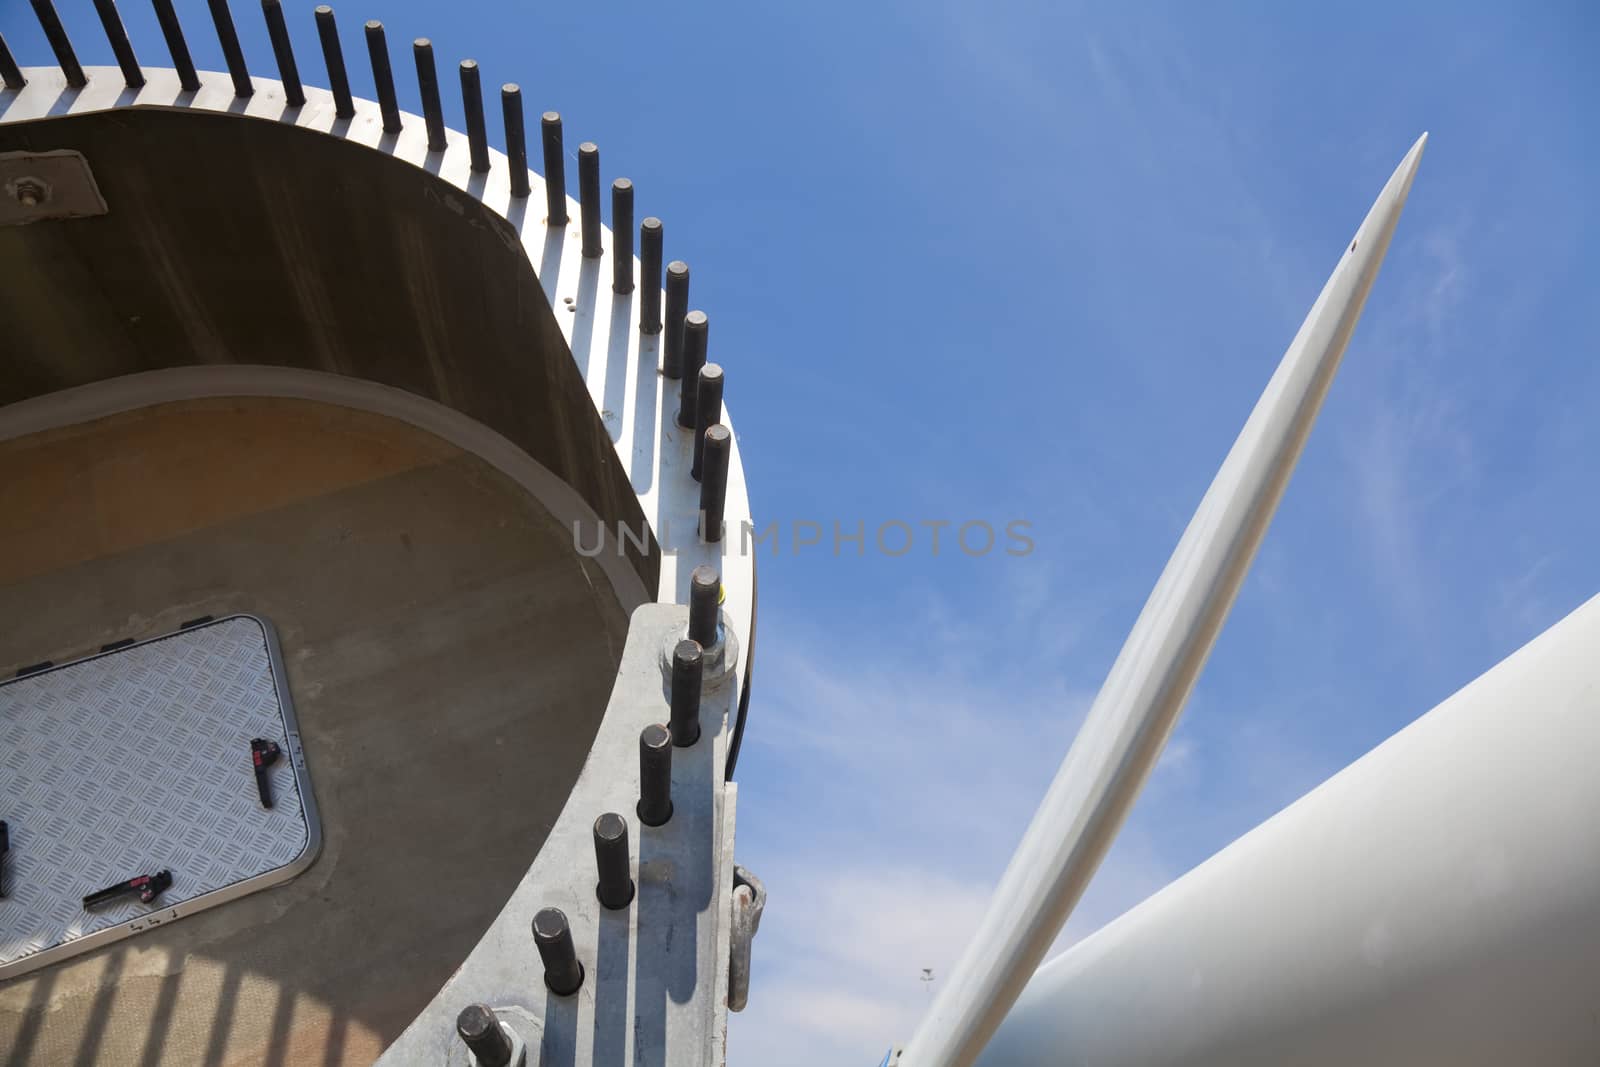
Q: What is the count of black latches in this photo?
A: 3